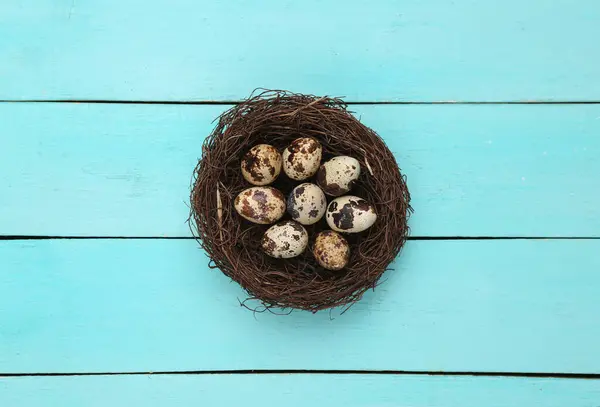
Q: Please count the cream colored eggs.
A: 8